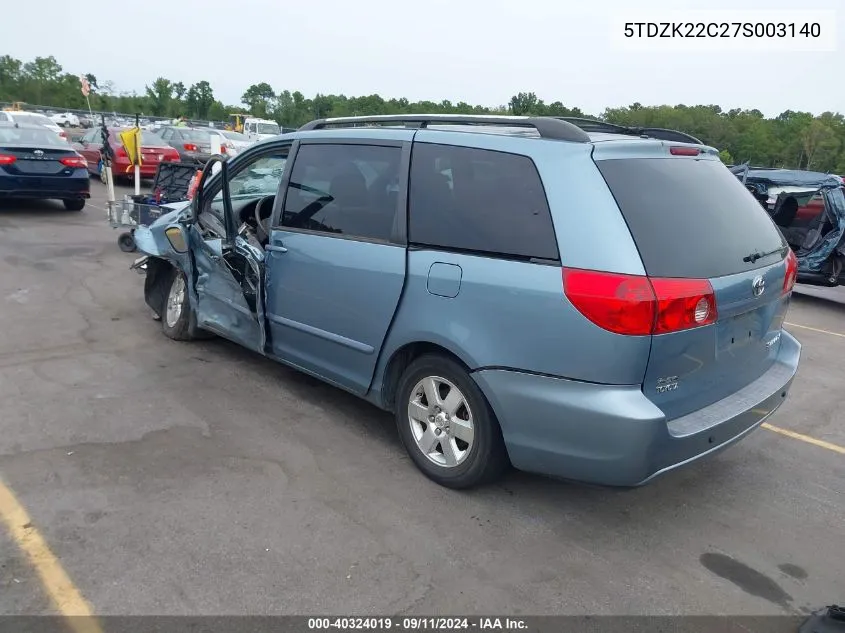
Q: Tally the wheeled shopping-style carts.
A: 1